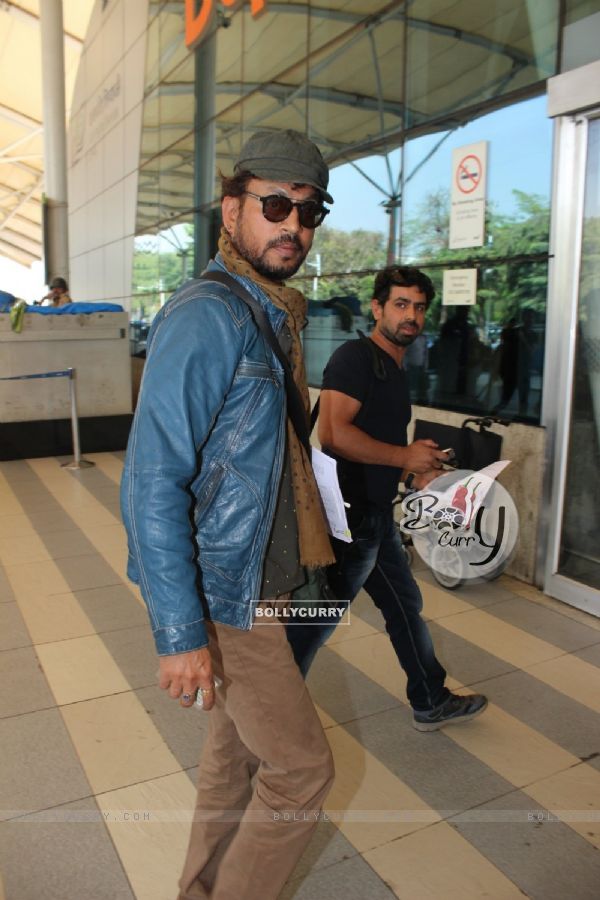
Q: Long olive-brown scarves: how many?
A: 1